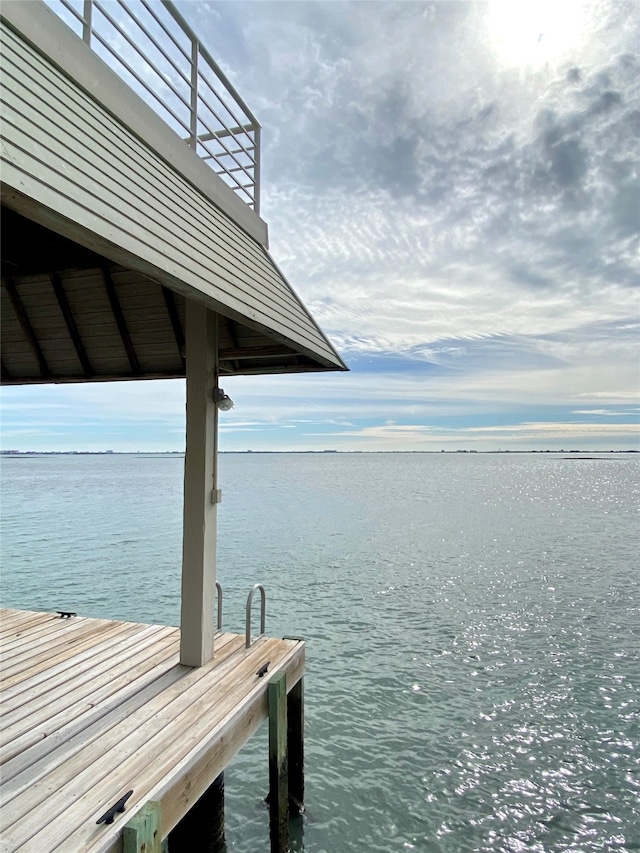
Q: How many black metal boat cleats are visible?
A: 3